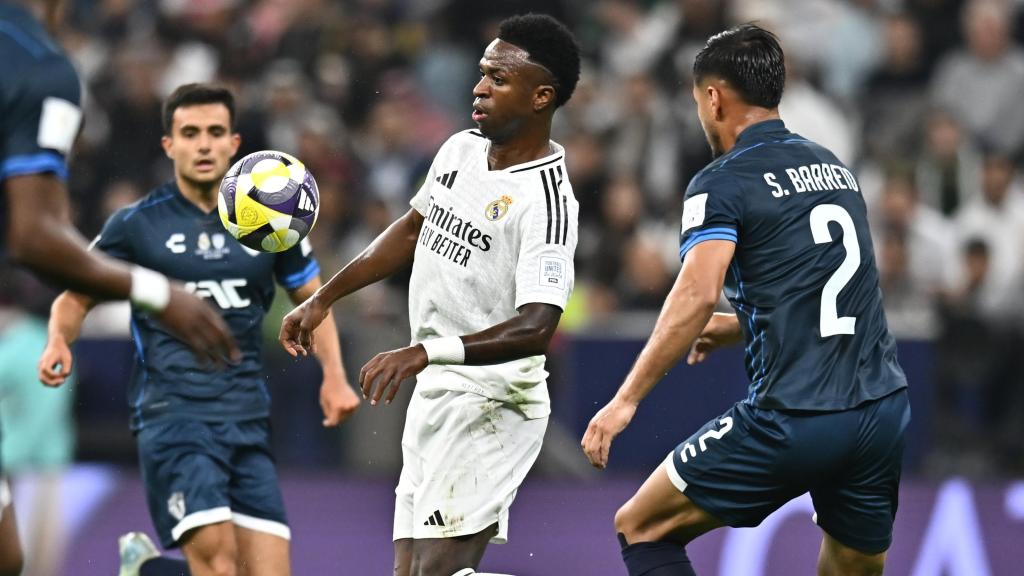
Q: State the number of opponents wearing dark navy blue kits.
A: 3